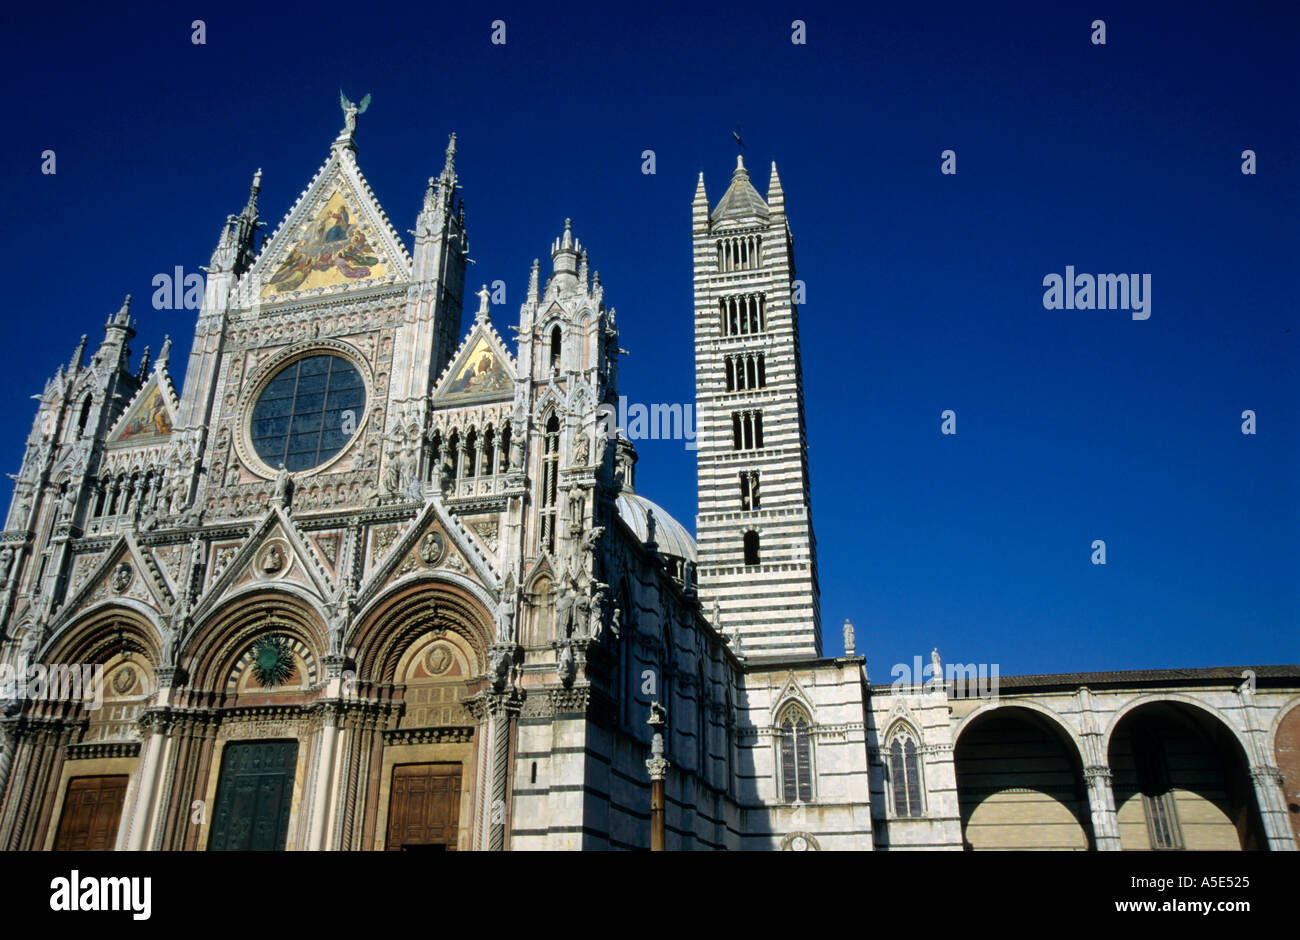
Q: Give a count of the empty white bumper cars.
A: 0